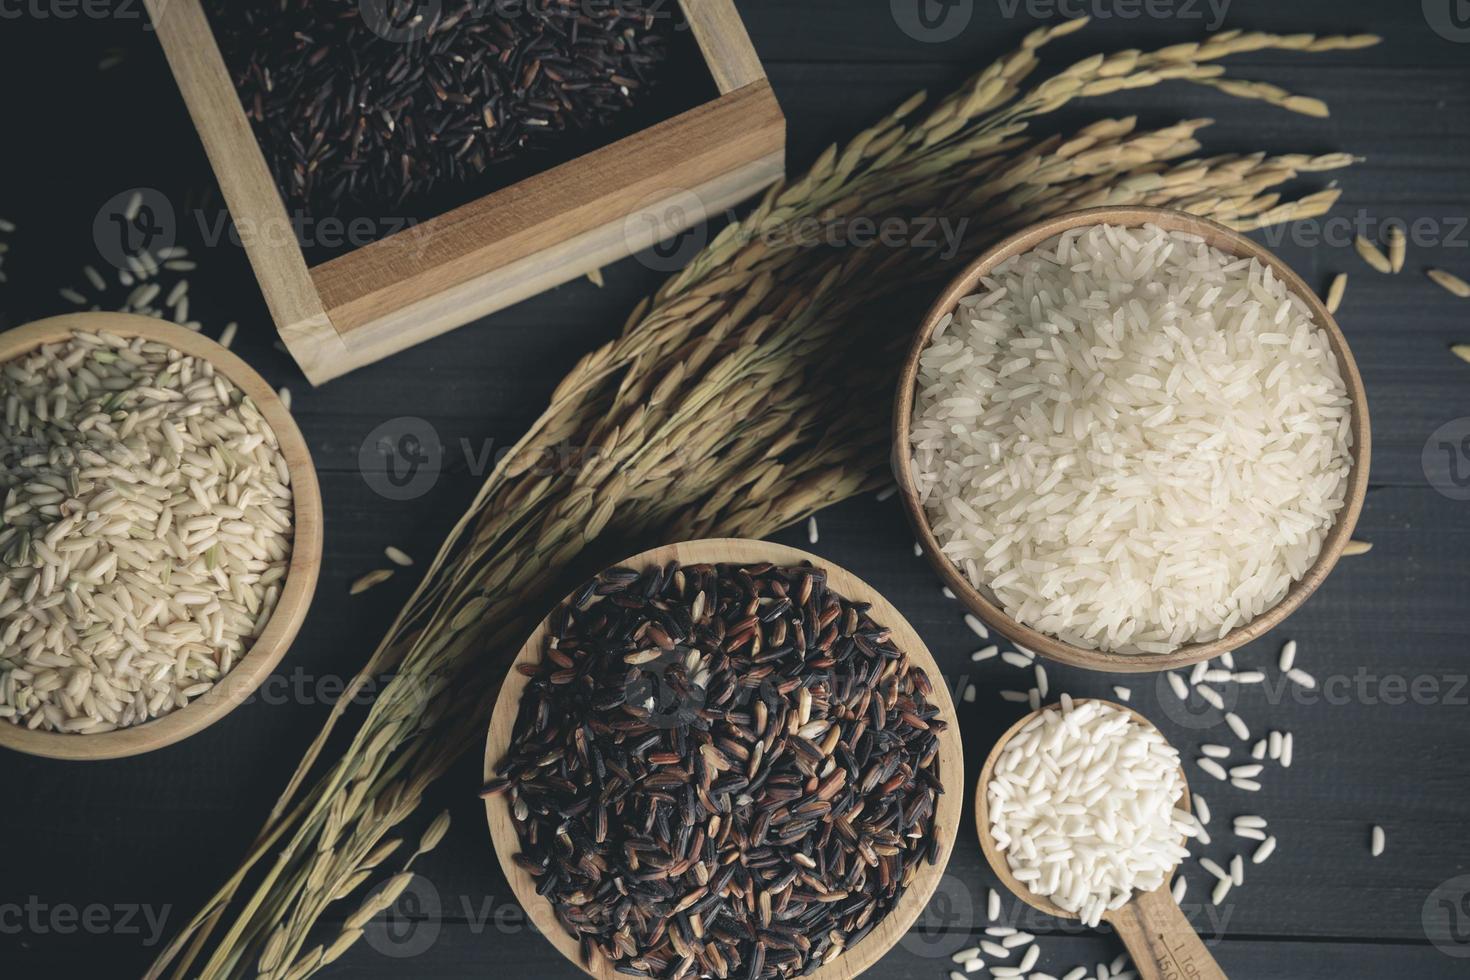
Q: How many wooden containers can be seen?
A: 5